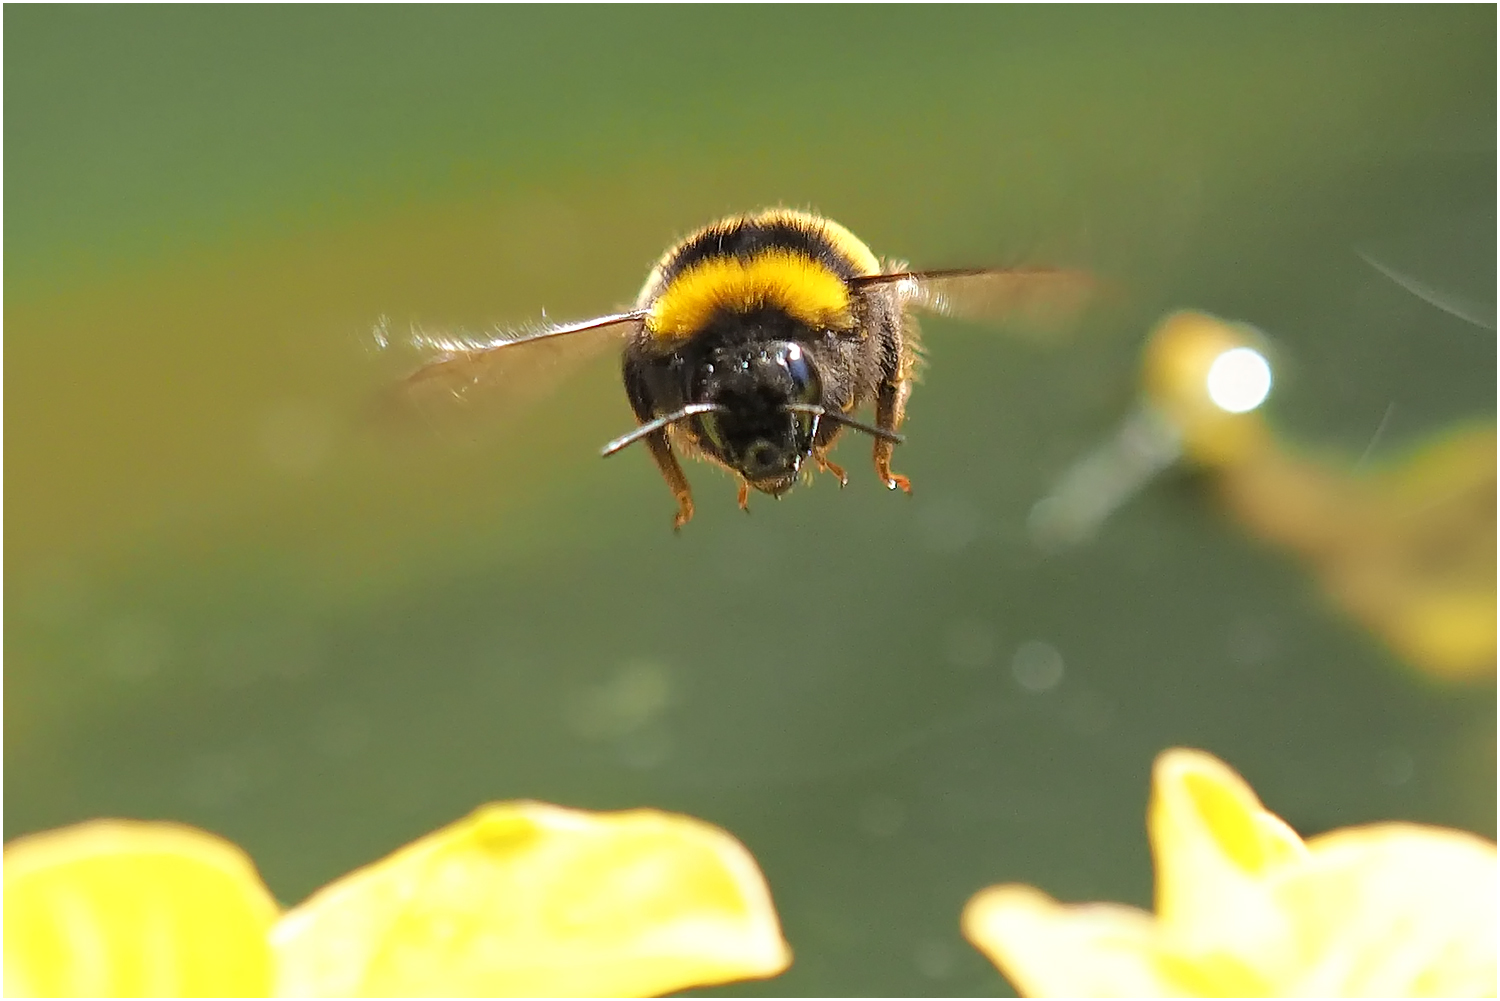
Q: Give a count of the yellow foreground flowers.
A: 2